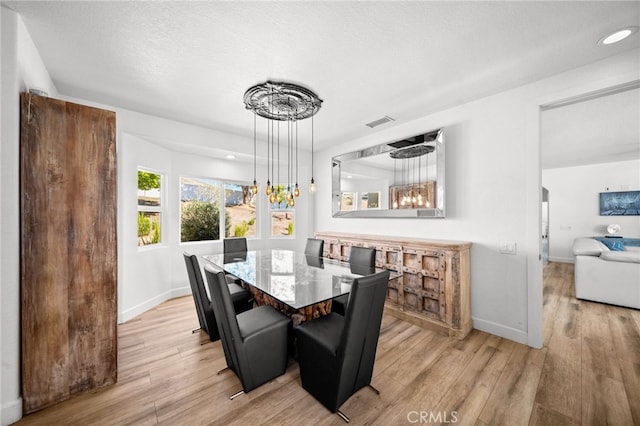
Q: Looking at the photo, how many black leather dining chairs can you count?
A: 6